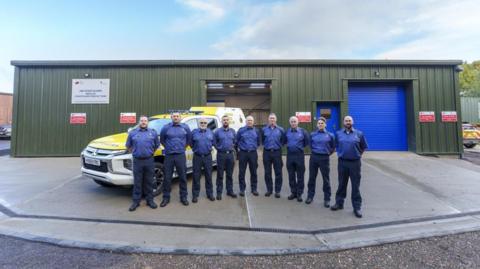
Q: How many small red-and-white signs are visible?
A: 5